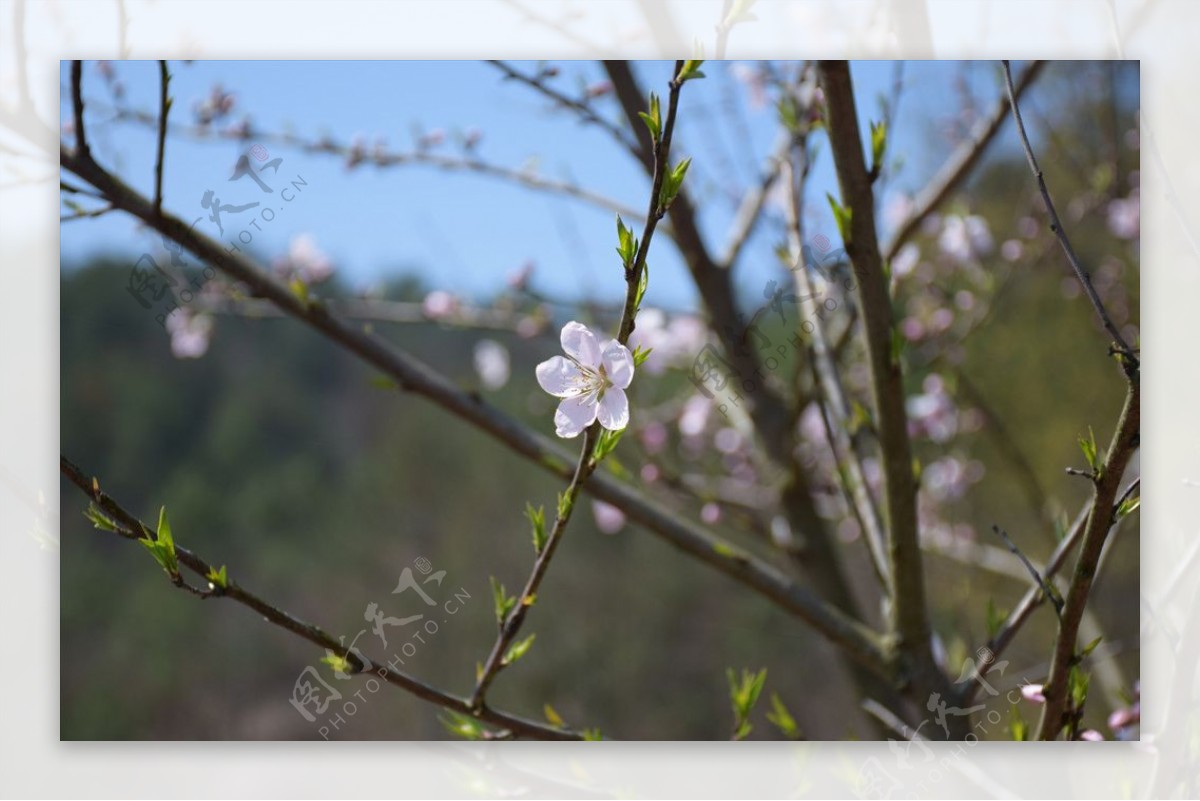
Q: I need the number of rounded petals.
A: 5